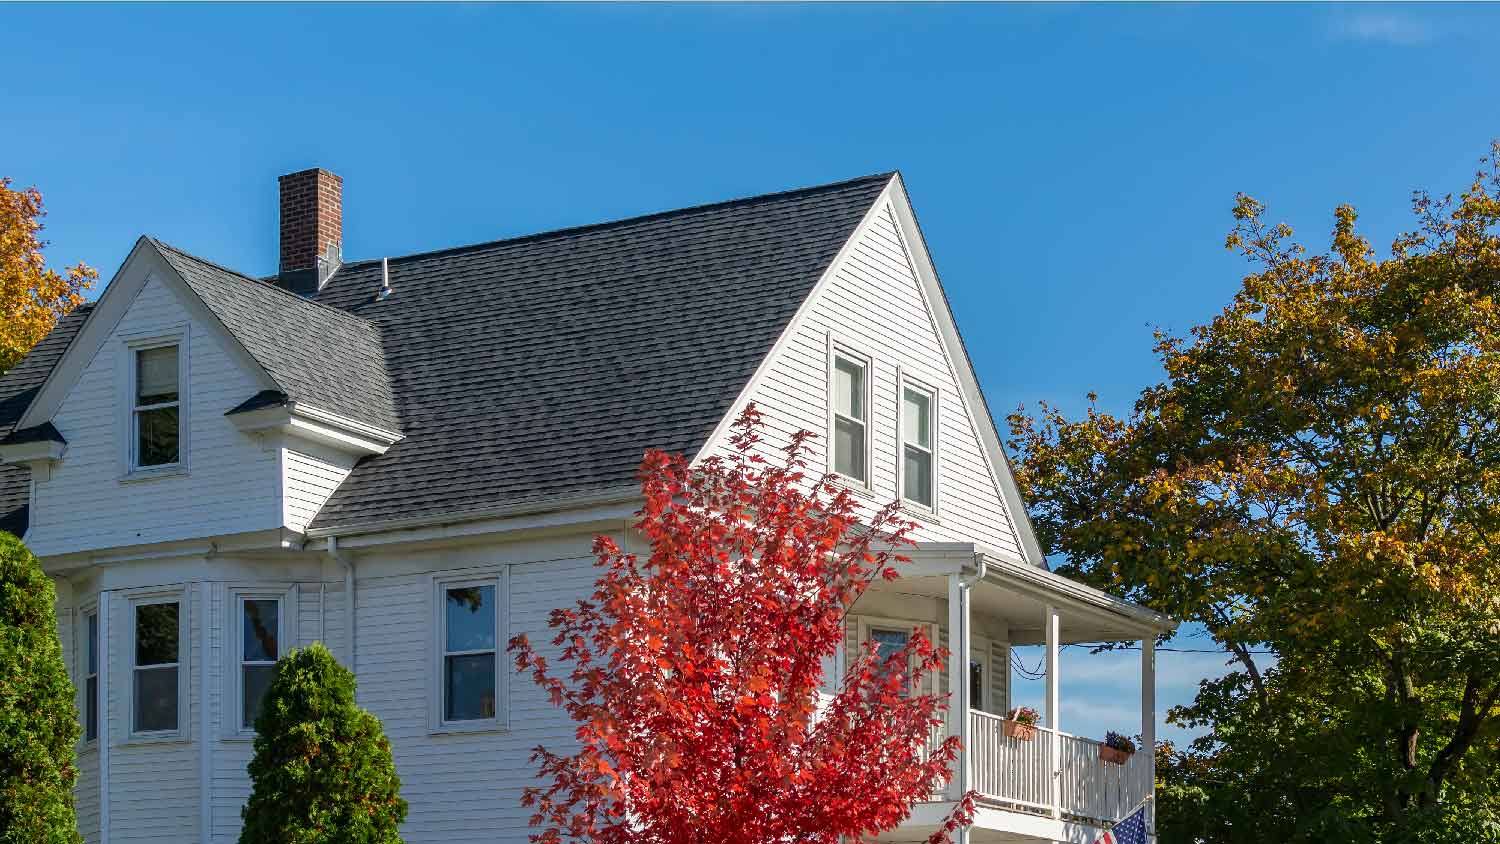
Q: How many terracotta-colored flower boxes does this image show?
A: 2